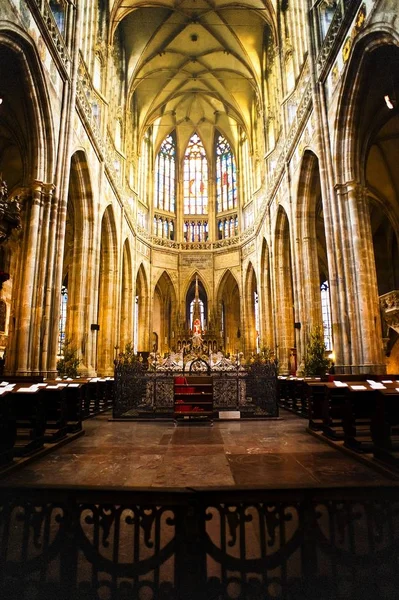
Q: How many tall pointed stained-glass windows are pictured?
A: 3